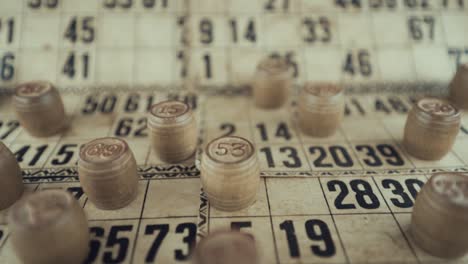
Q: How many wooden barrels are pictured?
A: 12